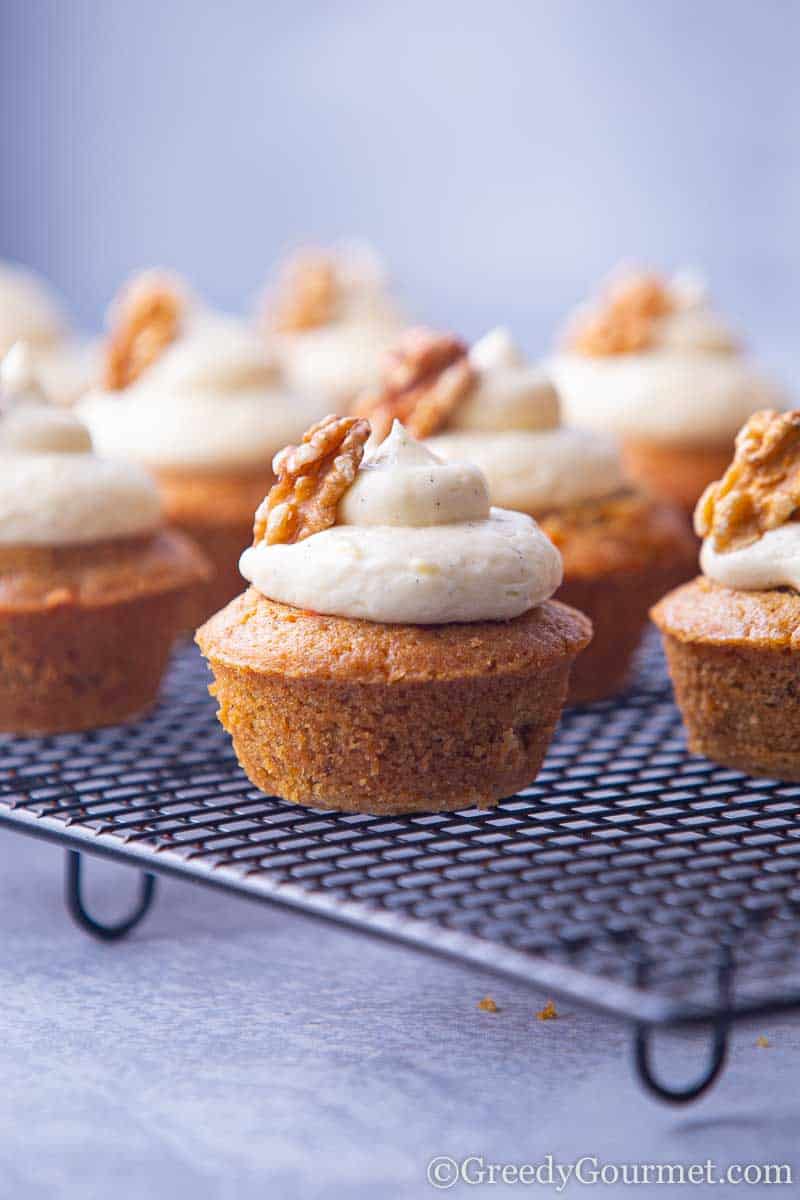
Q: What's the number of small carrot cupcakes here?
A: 8